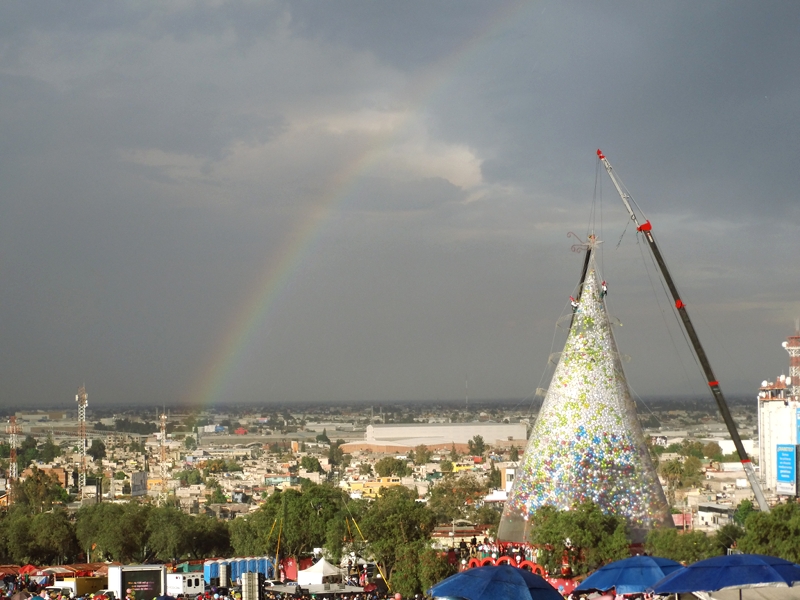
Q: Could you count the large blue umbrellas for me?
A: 3